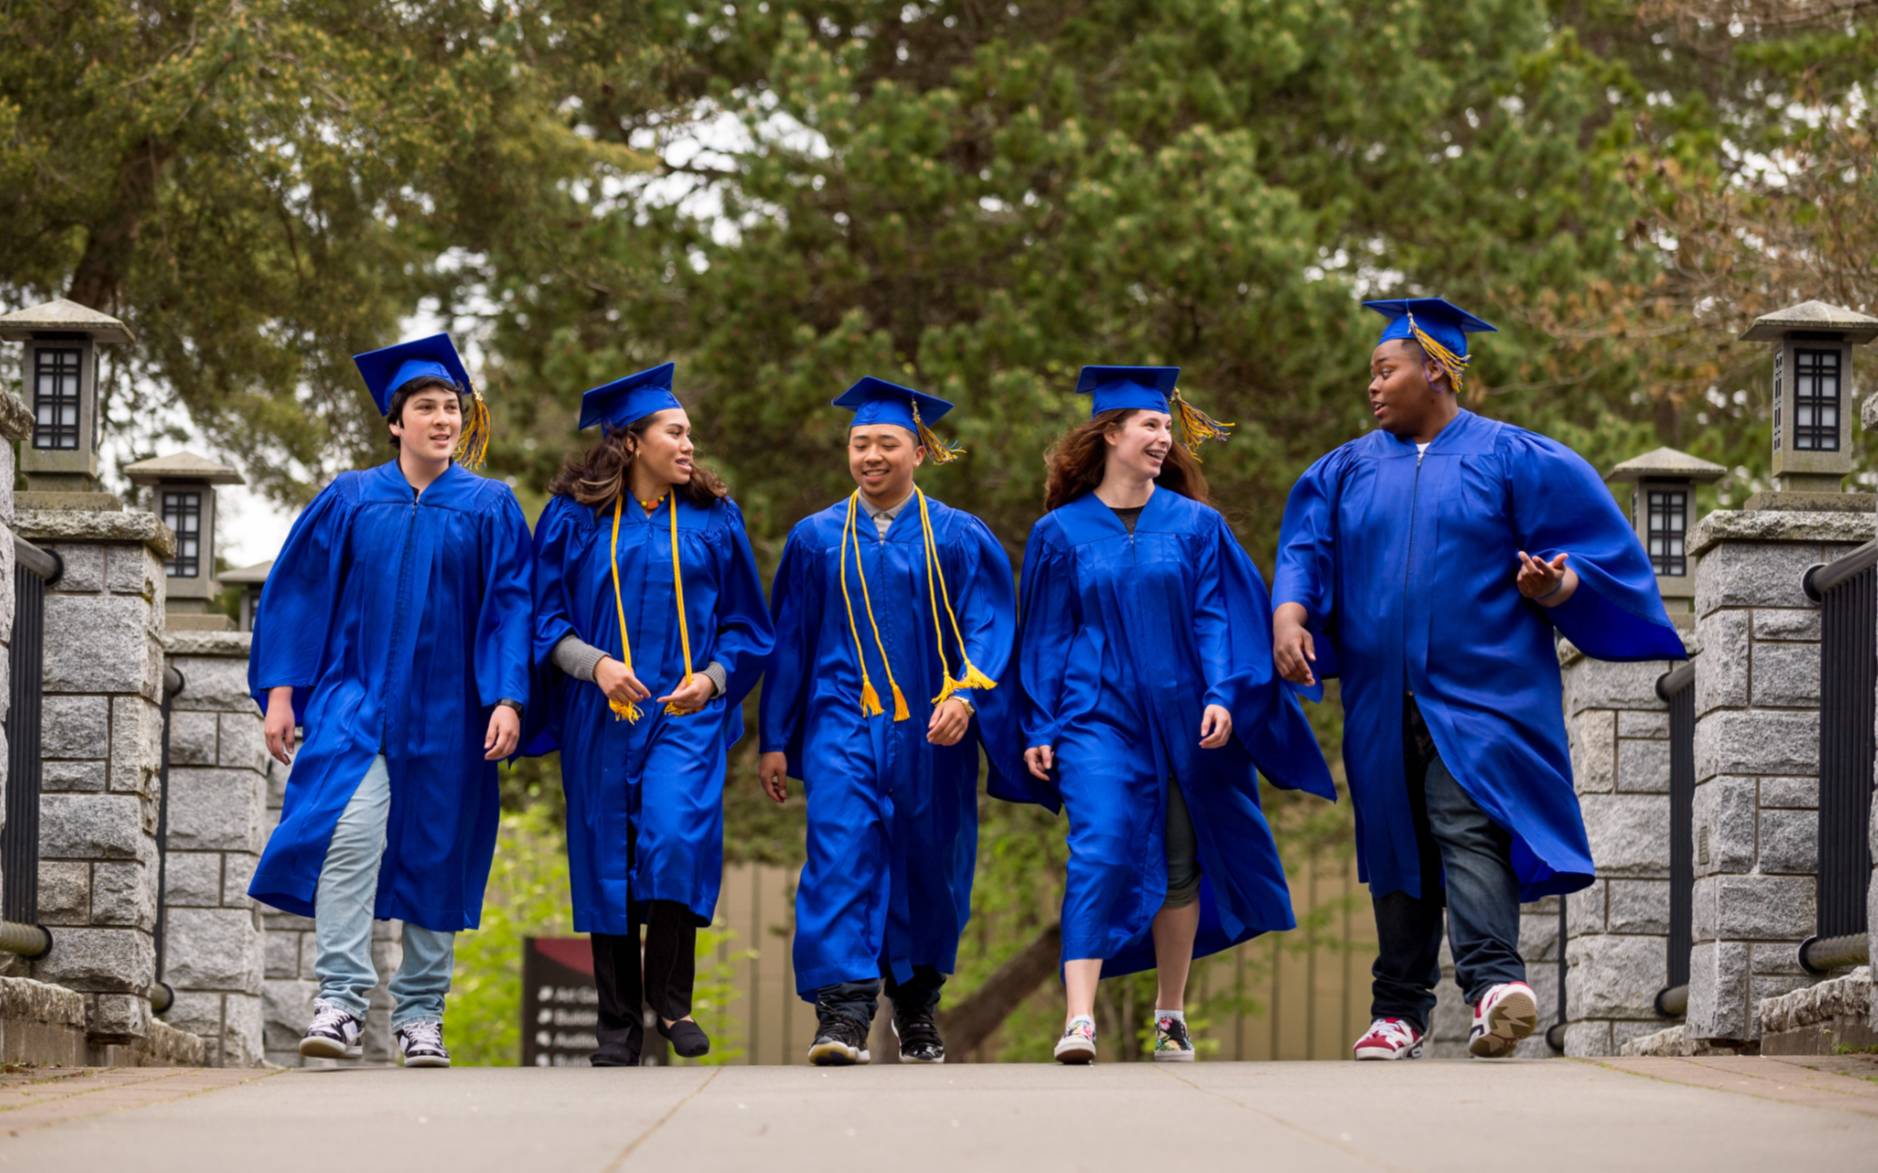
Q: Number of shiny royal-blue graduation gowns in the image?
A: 5